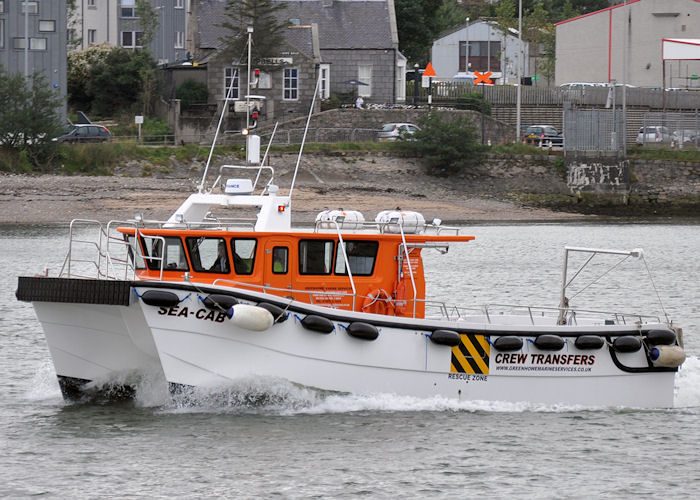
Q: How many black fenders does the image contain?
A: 11